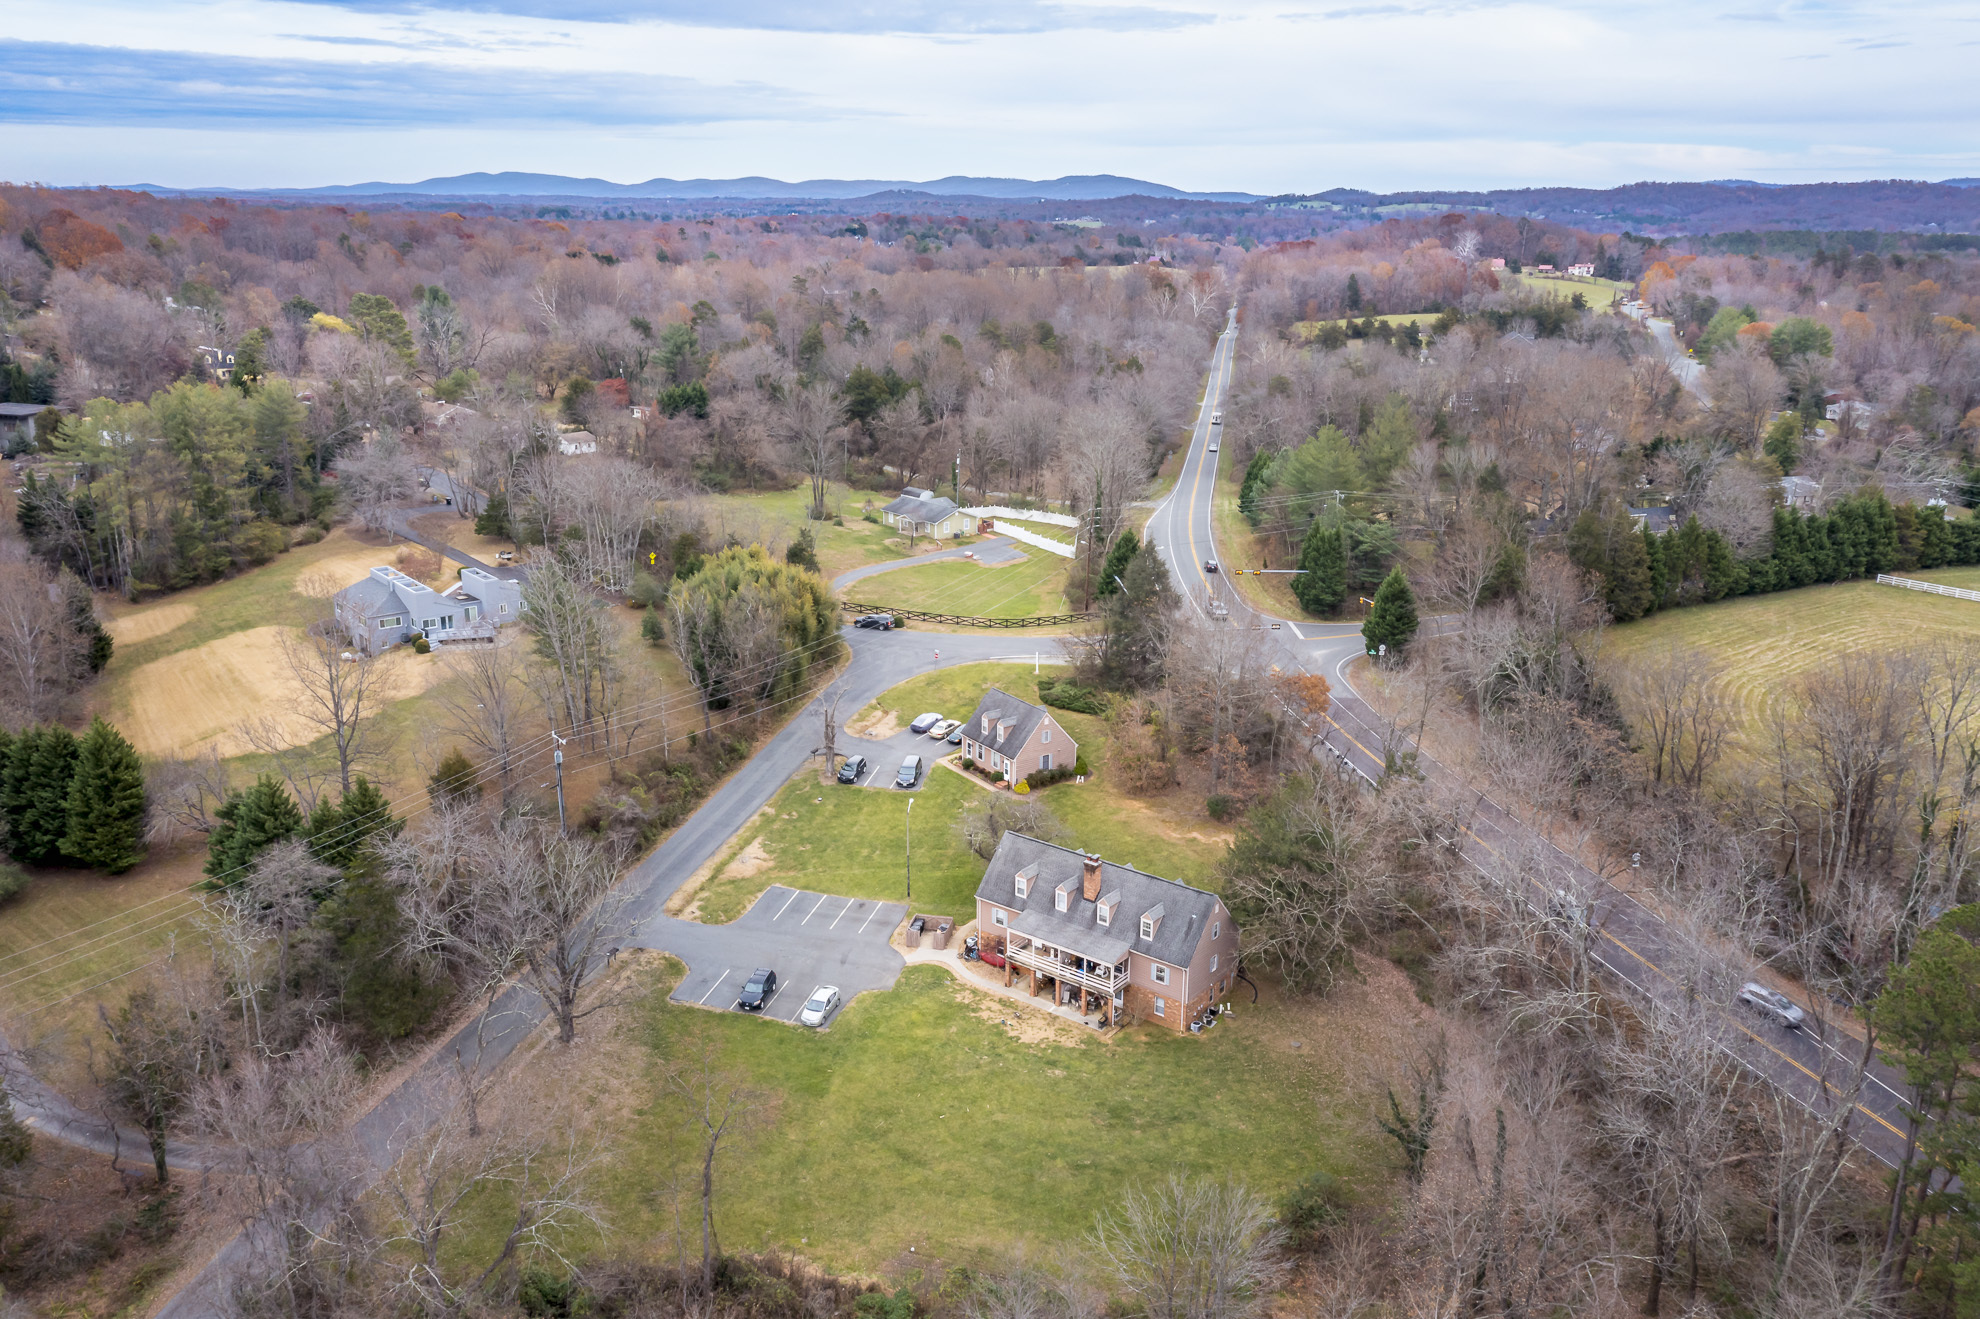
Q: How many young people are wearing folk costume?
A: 0